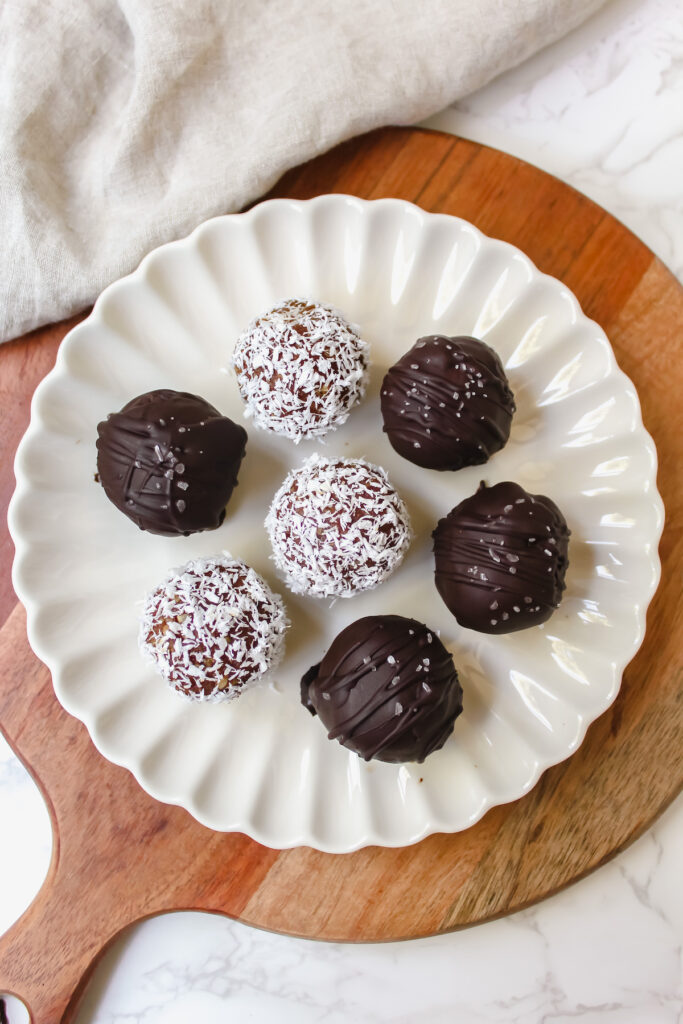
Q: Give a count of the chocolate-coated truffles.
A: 4